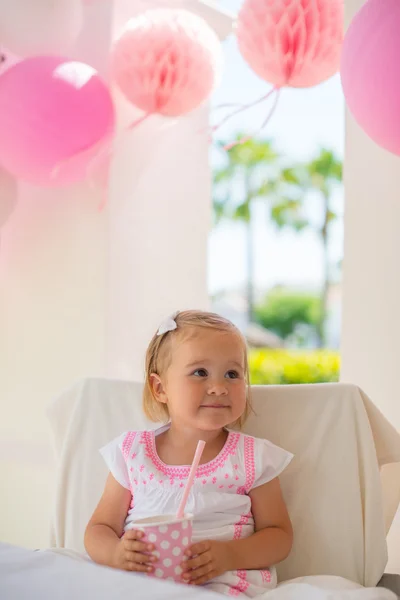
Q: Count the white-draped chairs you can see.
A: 1